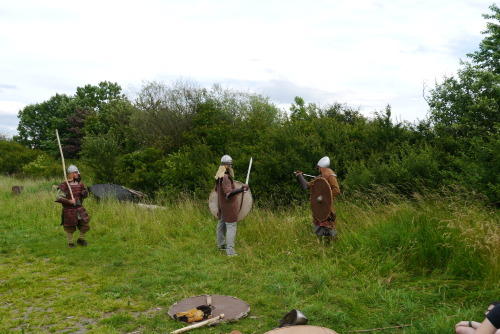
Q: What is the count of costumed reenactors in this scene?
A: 3